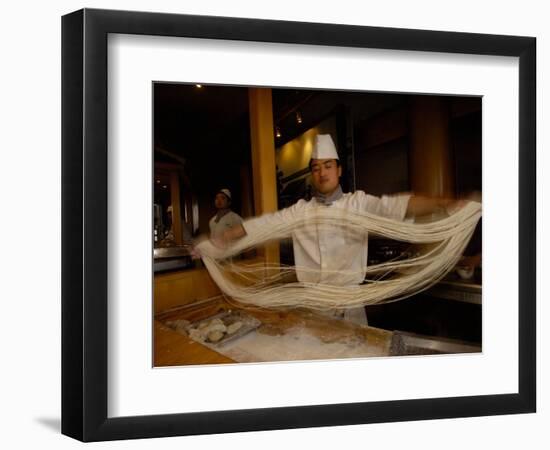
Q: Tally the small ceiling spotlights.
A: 3